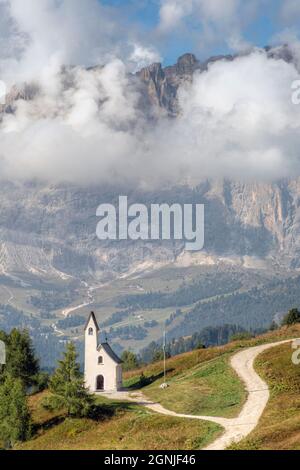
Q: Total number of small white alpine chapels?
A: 1